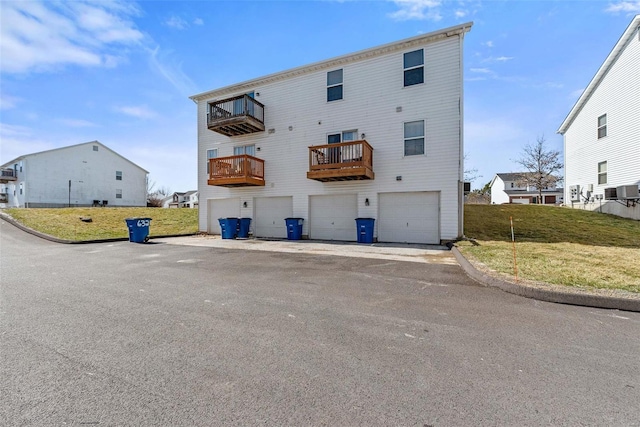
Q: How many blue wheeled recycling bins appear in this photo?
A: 5